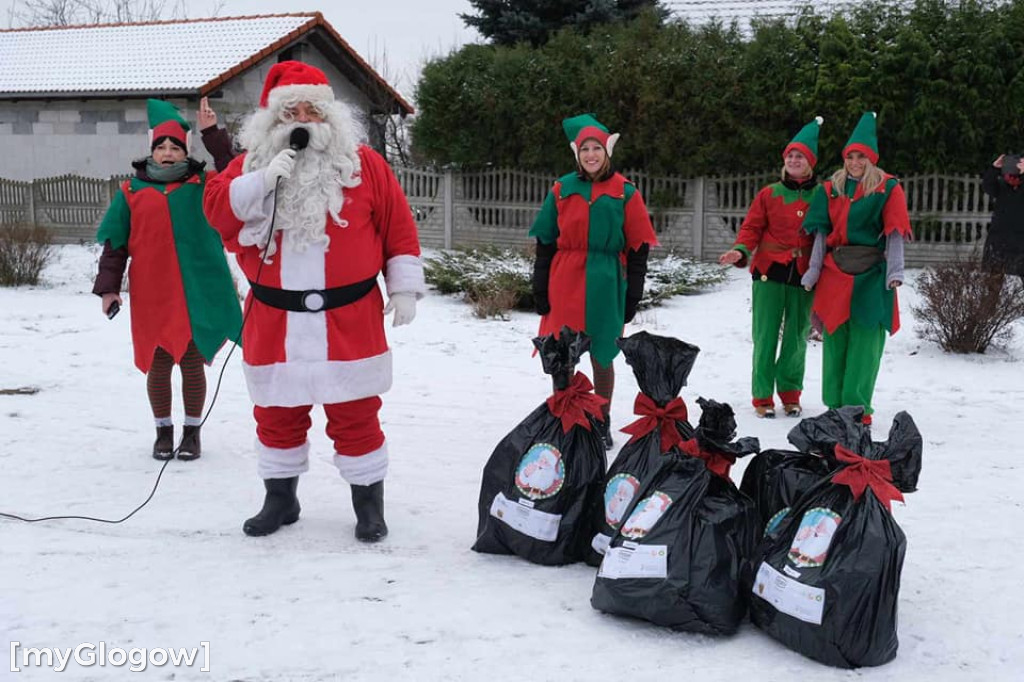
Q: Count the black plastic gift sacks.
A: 5